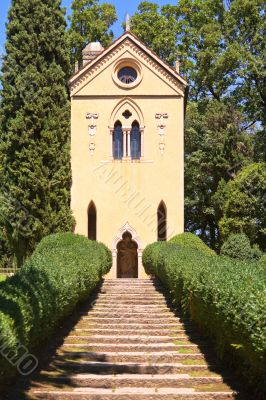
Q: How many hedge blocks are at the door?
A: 2